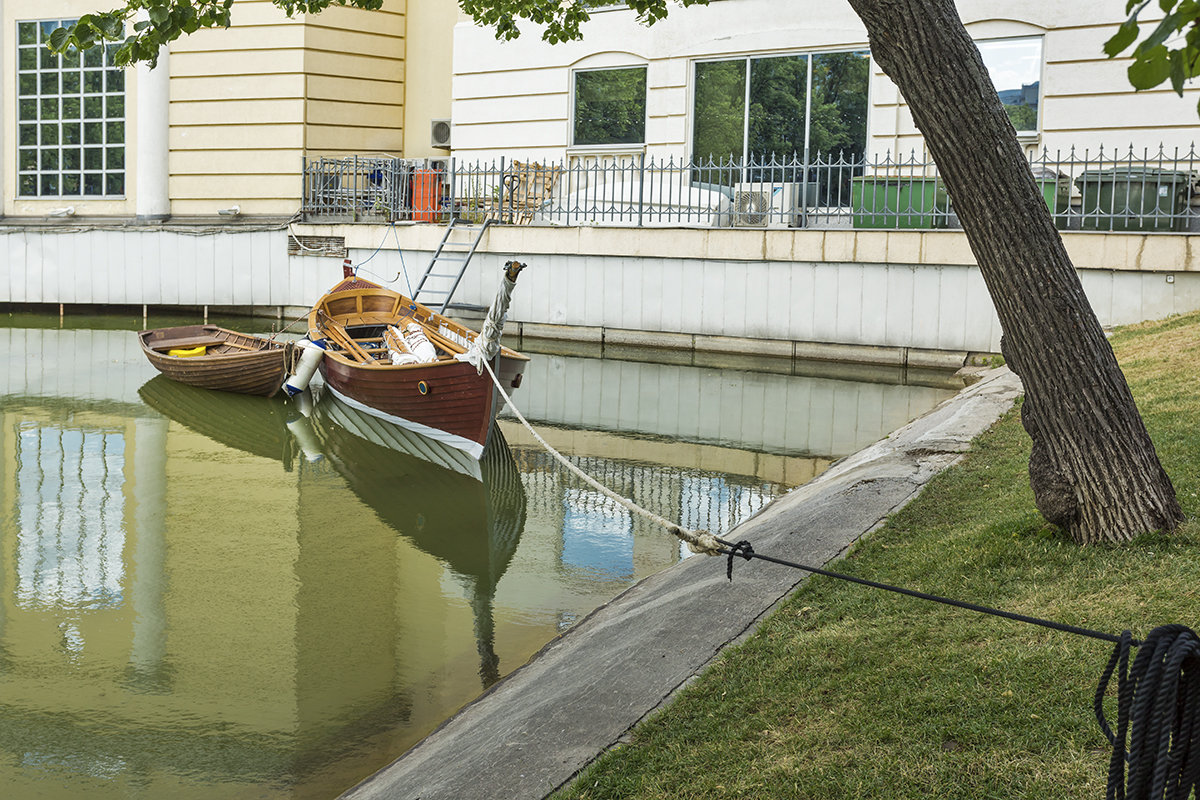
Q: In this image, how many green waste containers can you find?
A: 3